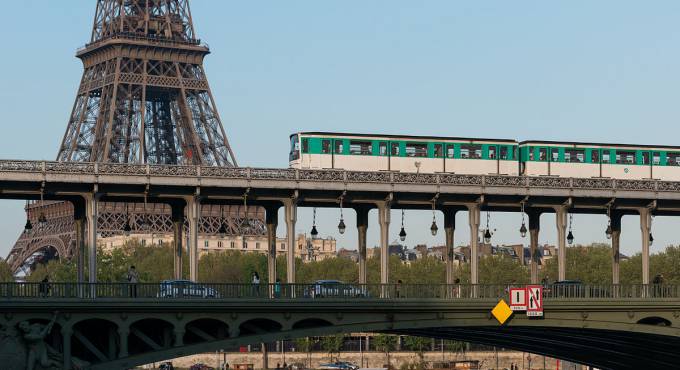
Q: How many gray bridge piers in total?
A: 14